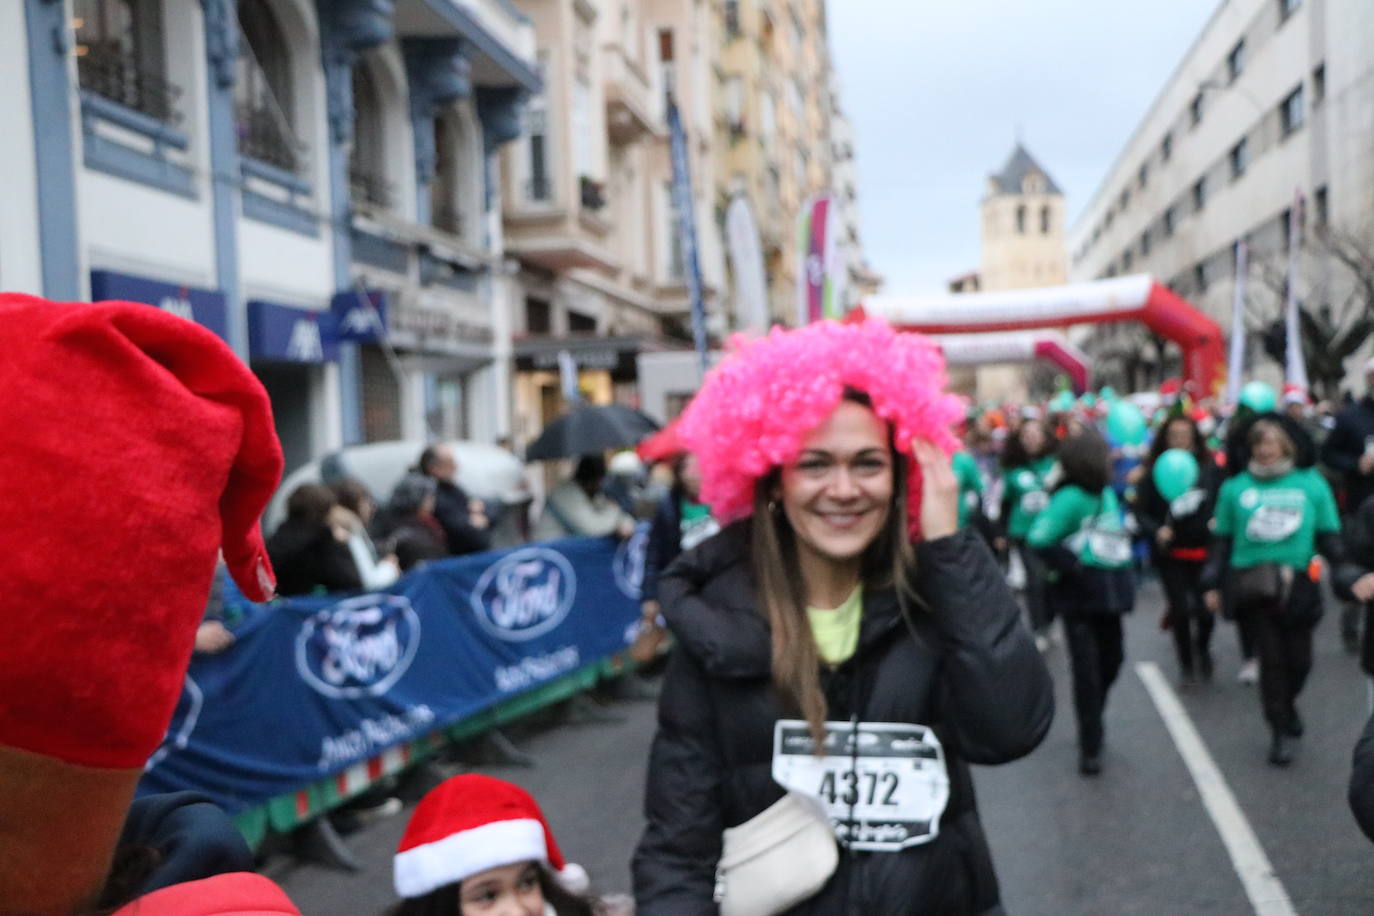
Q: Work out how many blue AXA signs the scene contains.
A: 3